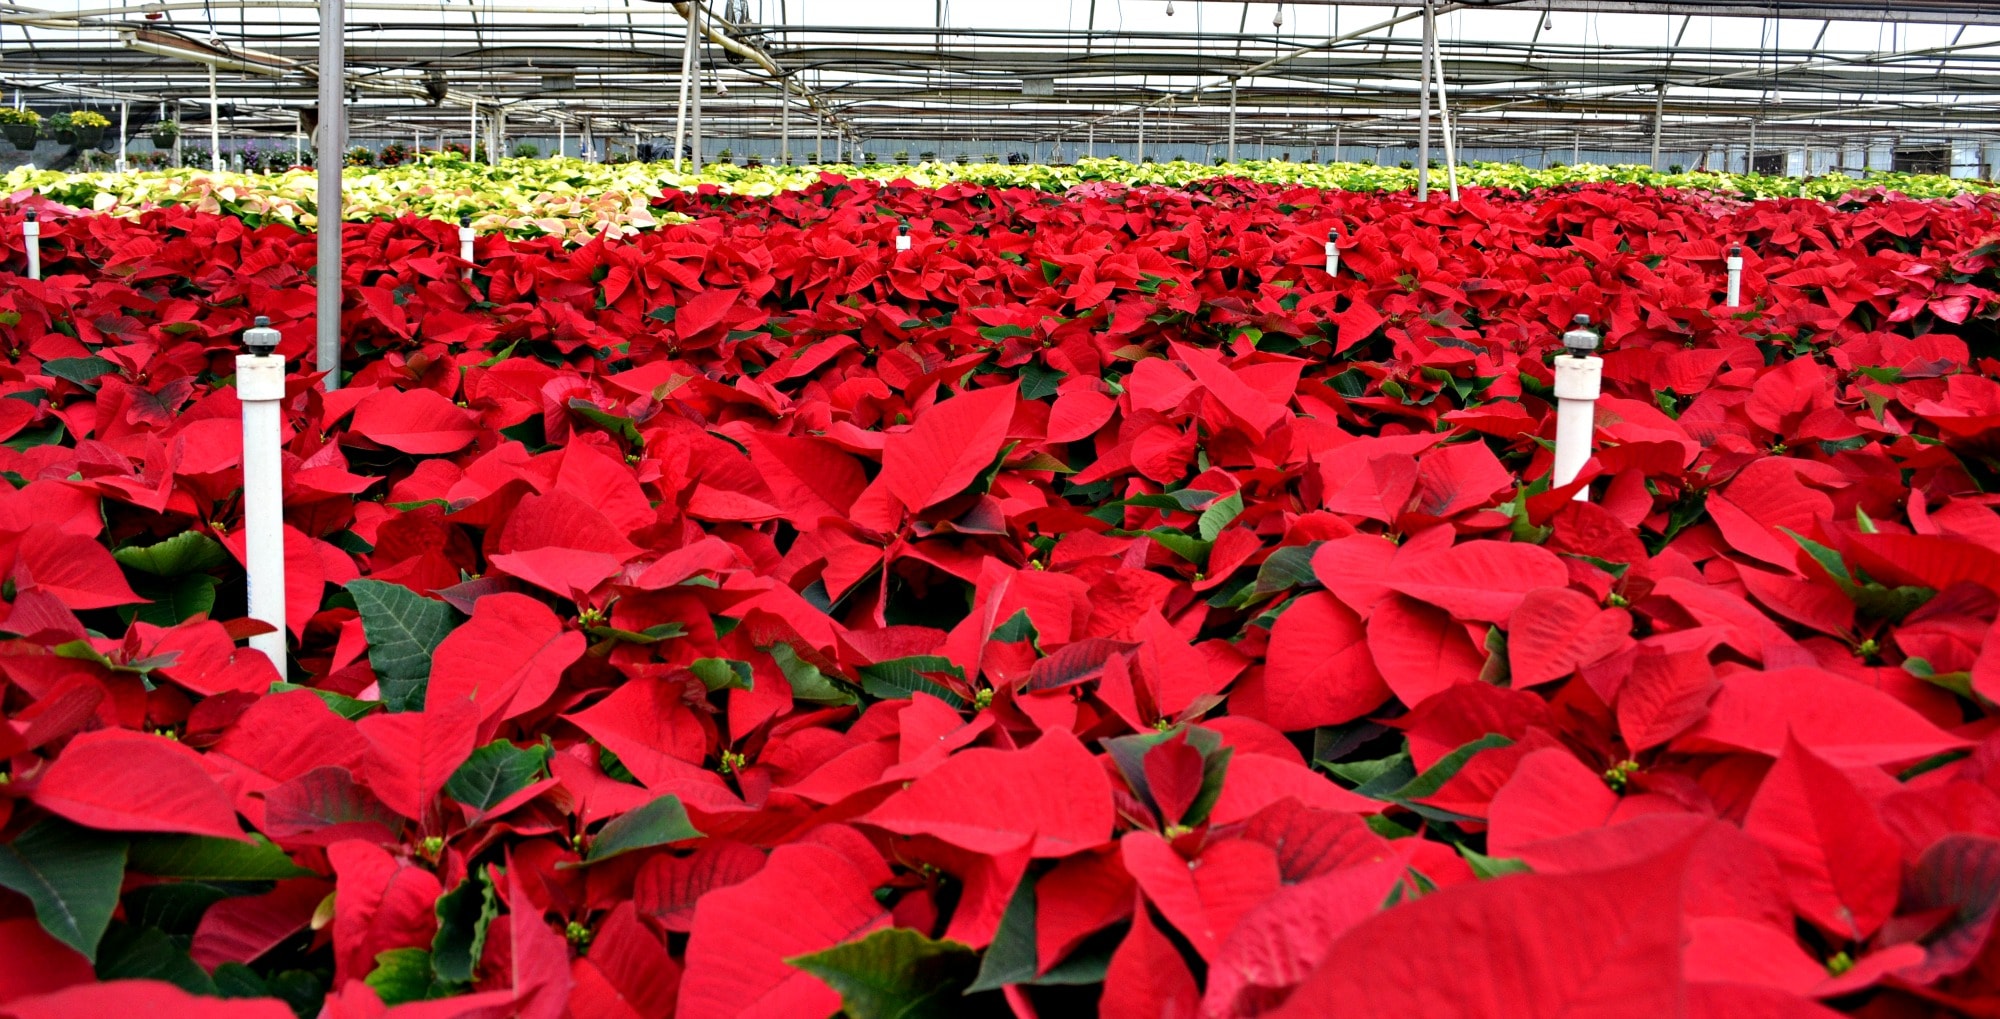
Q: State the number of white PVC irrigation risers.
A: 7